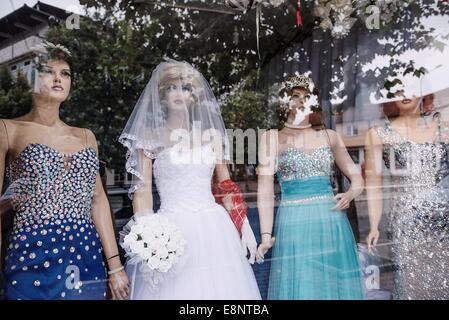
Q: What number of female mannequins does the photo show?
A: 4